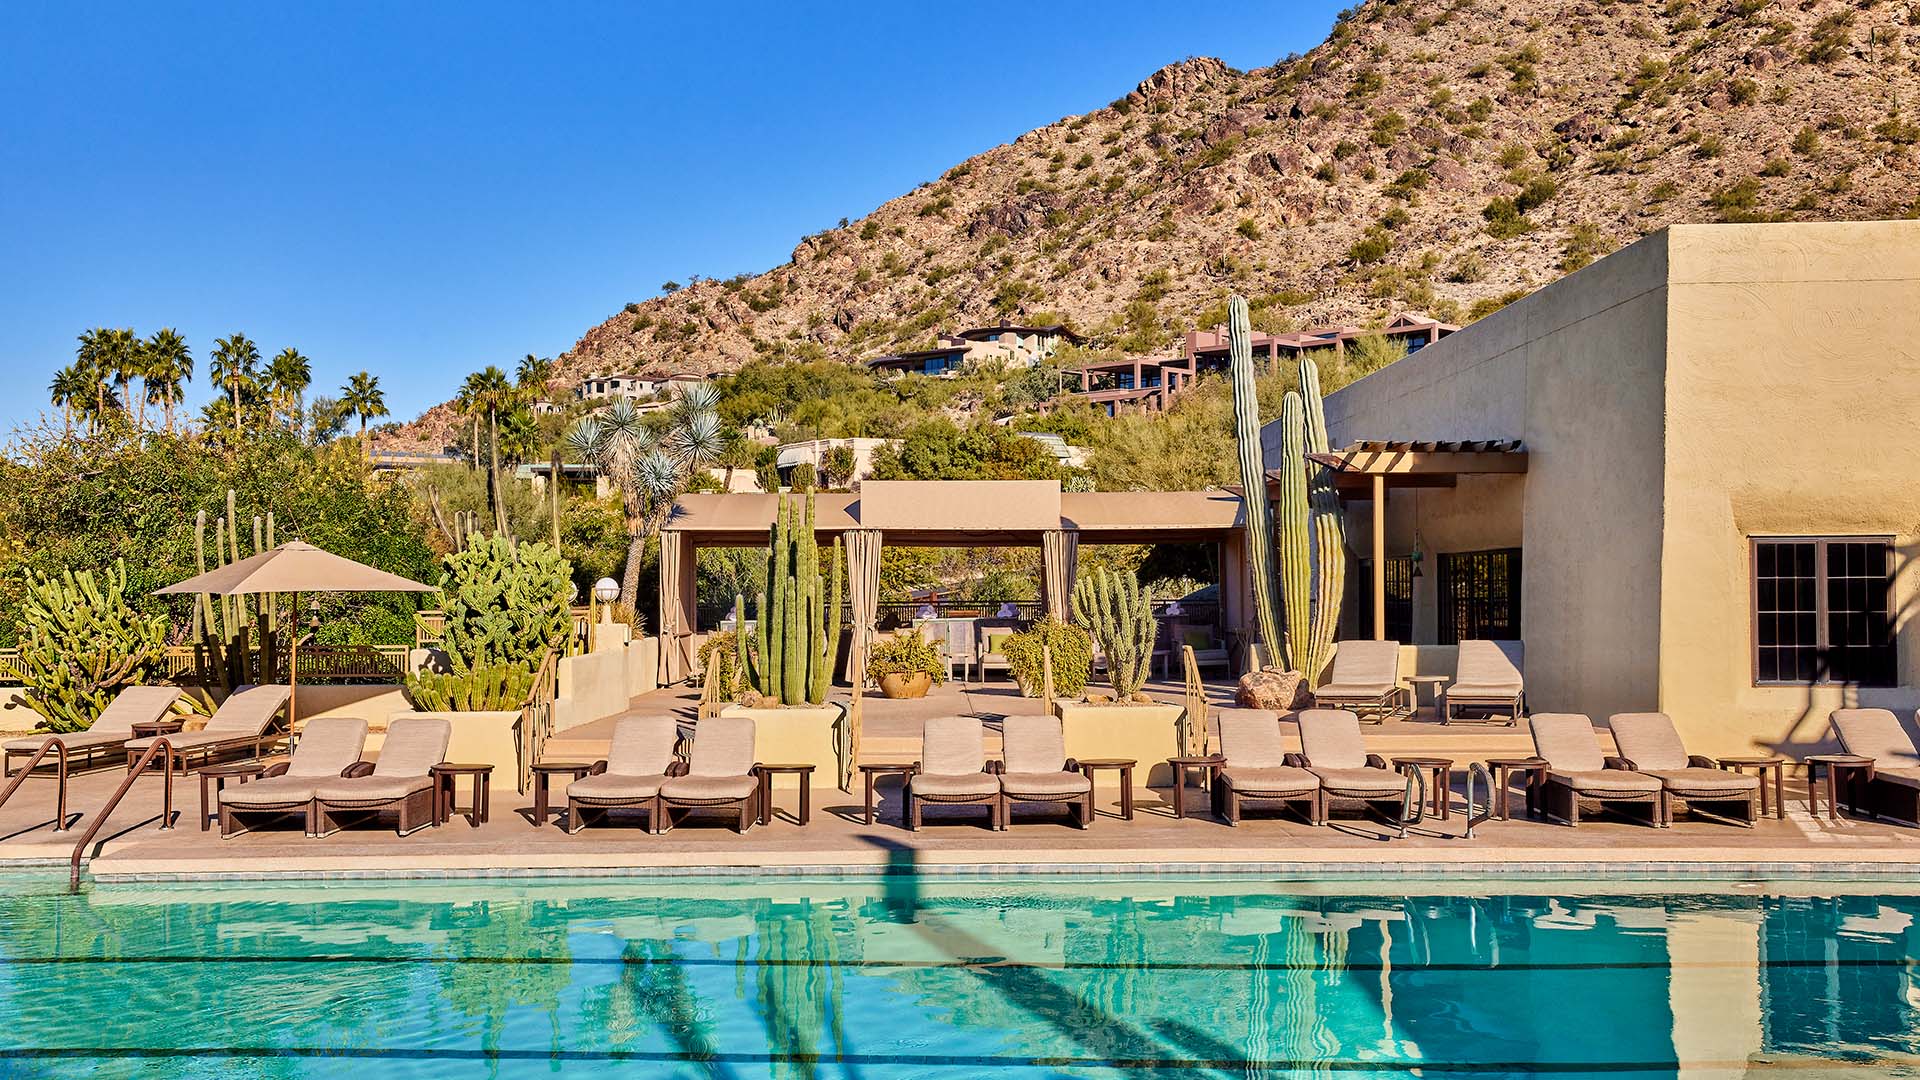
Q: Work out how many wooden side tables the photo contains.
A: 13